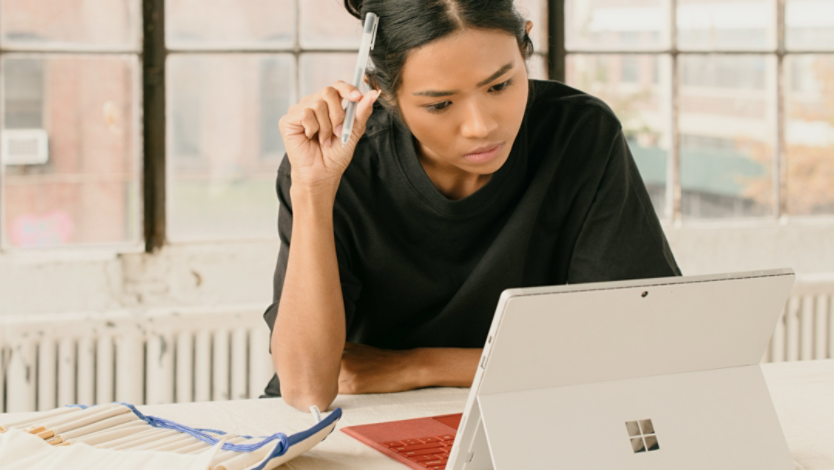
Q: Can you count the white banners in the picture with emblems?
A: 0